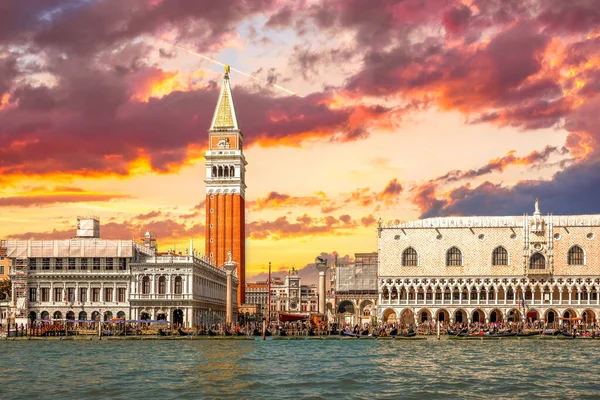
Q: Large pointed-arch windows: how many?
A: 5